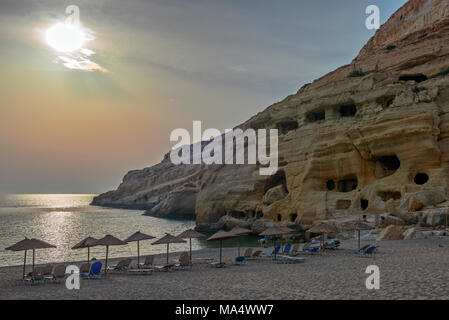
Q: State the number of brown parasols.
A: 13